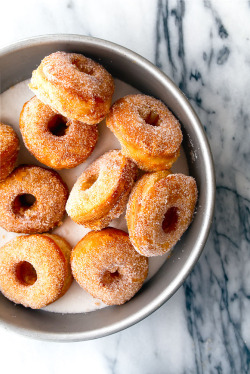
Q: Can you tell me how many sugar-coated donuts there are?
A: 9